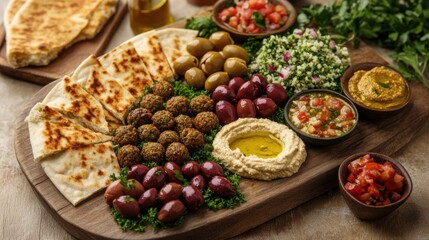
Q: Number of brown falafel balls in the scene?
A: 15